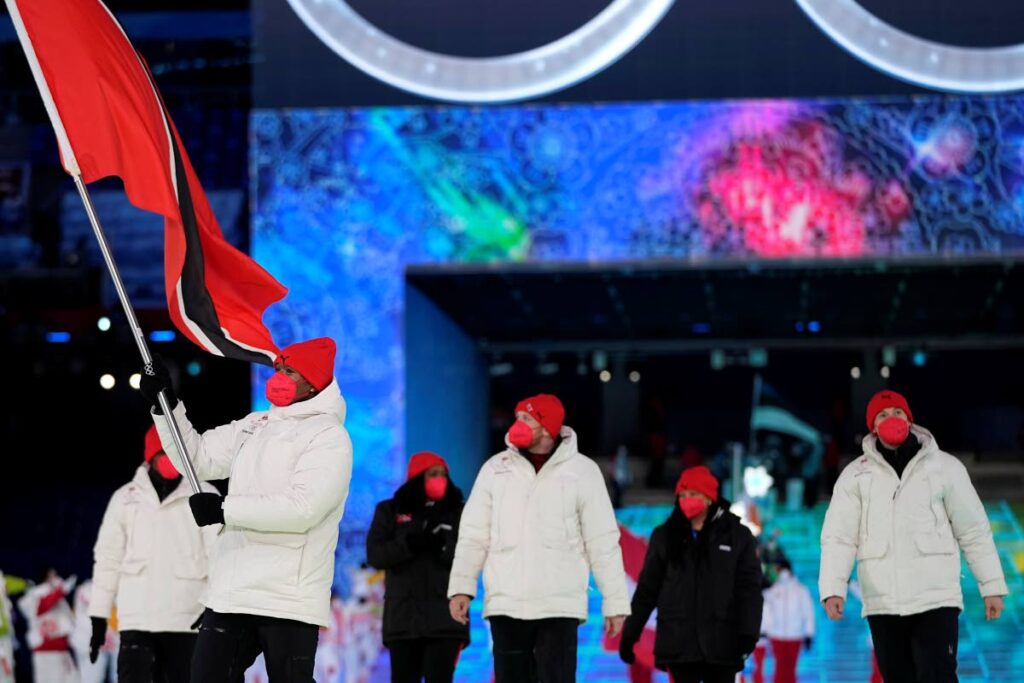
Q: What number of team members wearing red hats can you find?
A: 6